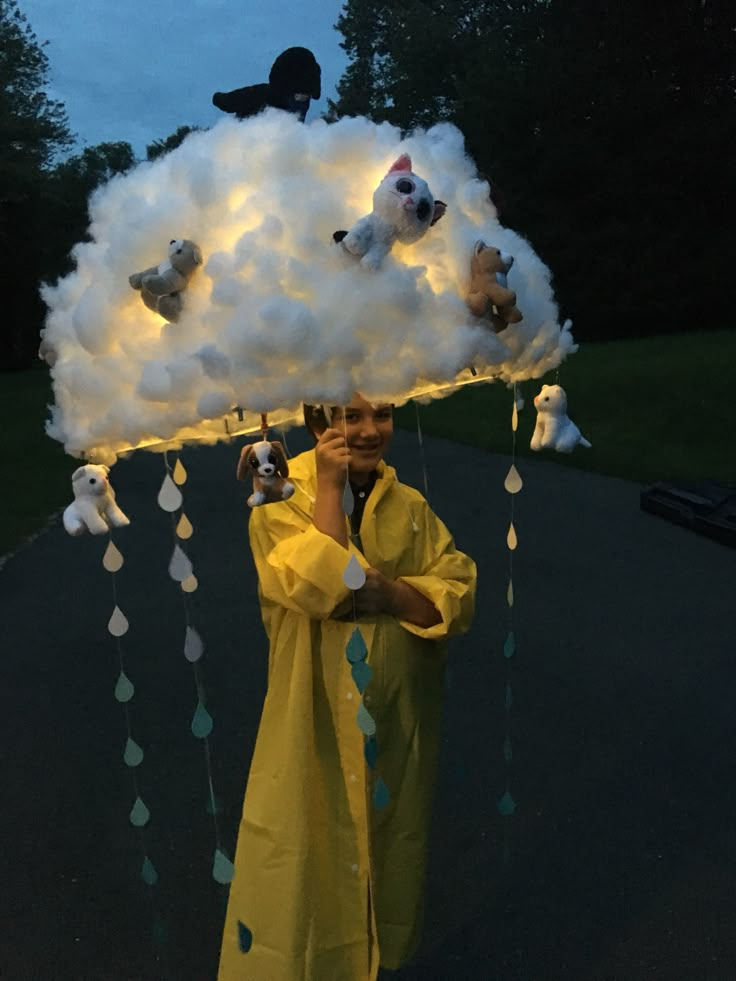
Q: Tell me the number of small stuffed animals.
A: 7